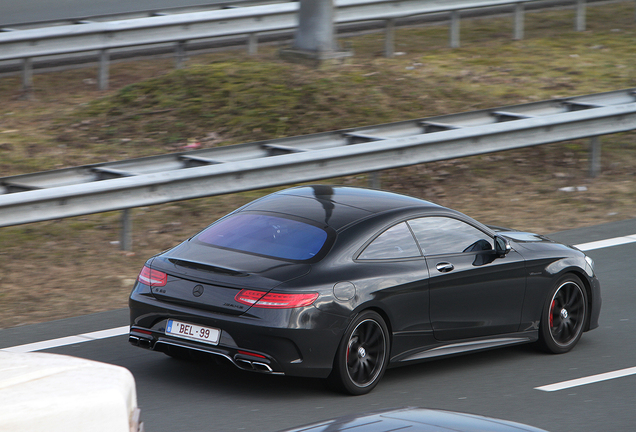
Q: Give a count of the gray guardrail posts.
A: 11